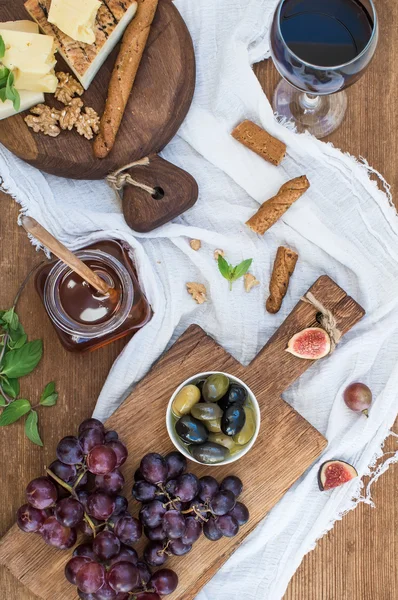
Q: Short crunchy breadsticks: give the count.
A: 3